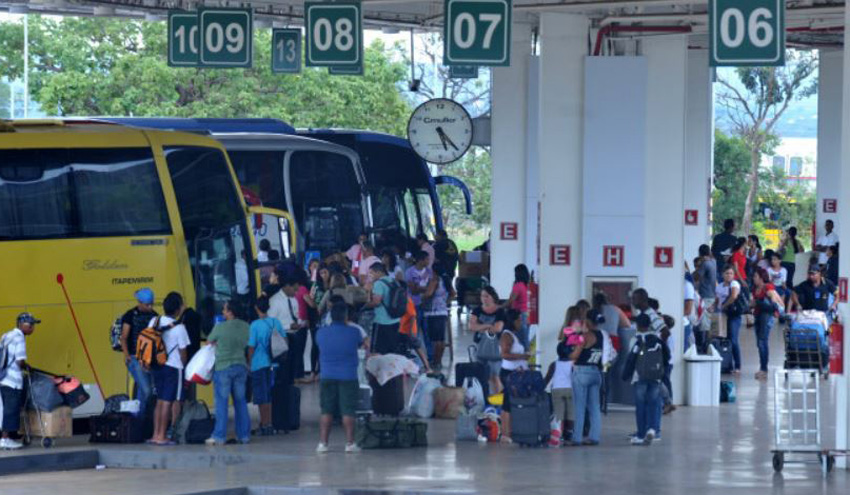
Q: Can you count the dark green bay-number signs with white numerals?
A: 6